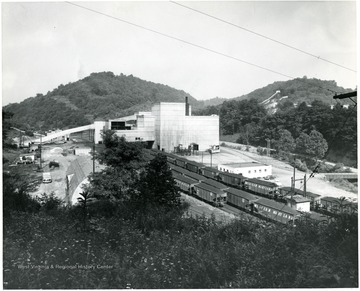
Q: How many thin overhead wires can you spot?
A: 2